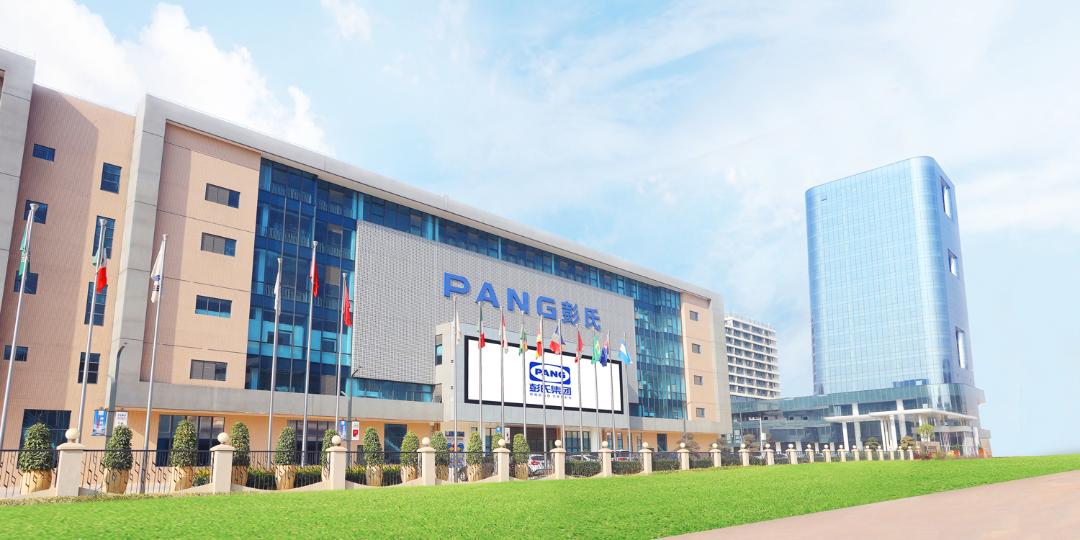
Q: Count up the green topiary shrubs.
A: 12